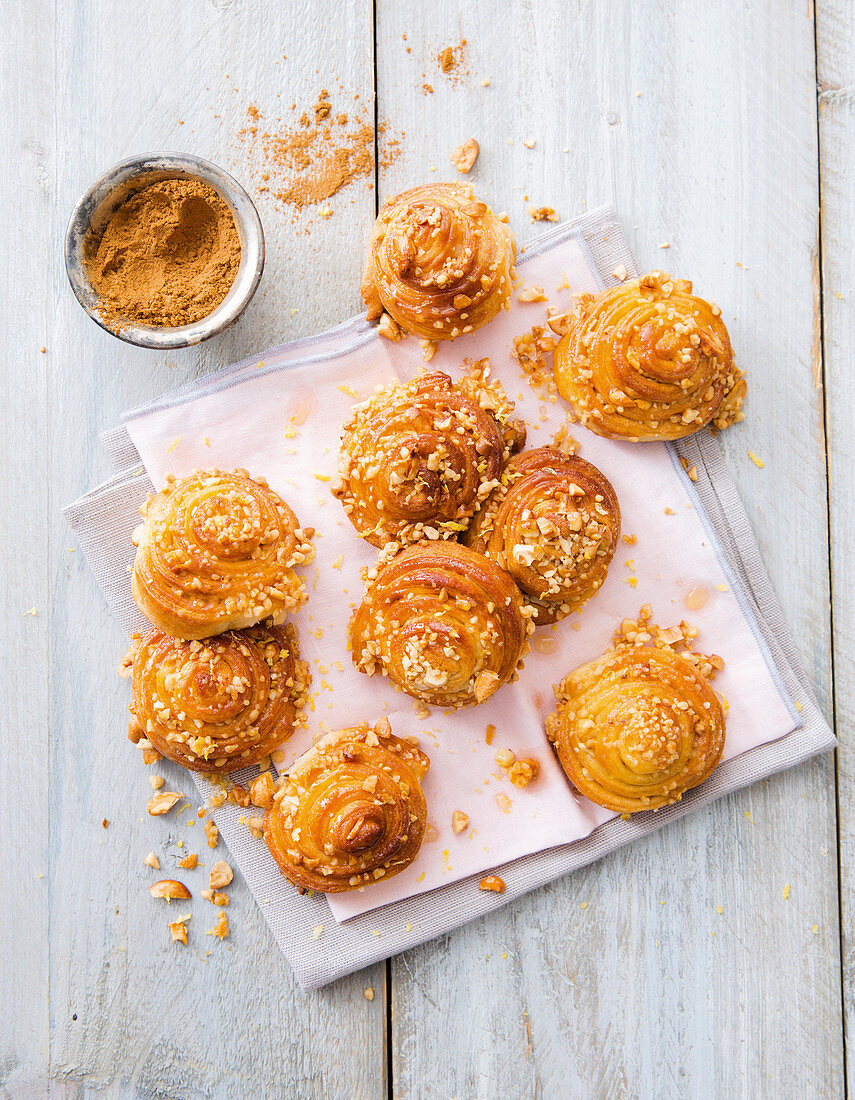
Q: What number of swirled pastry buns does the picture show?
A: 9